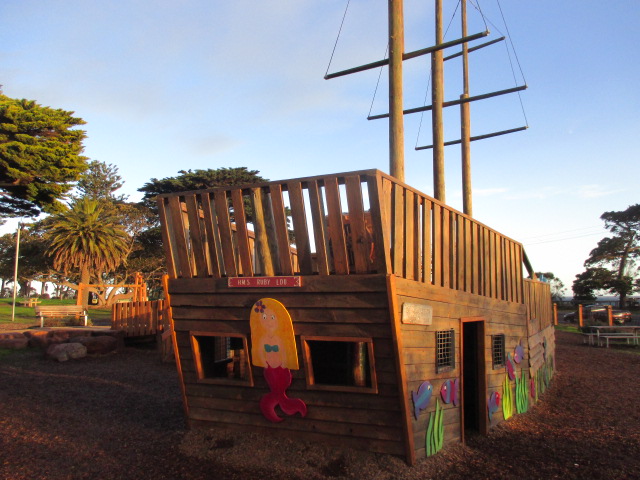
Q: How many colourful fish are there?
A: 5